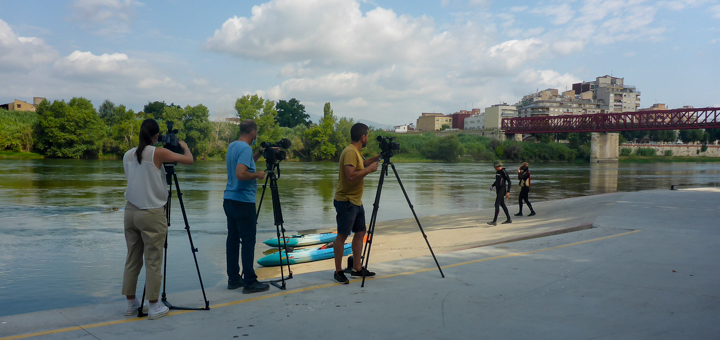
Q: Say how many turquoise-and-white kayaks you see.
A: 2